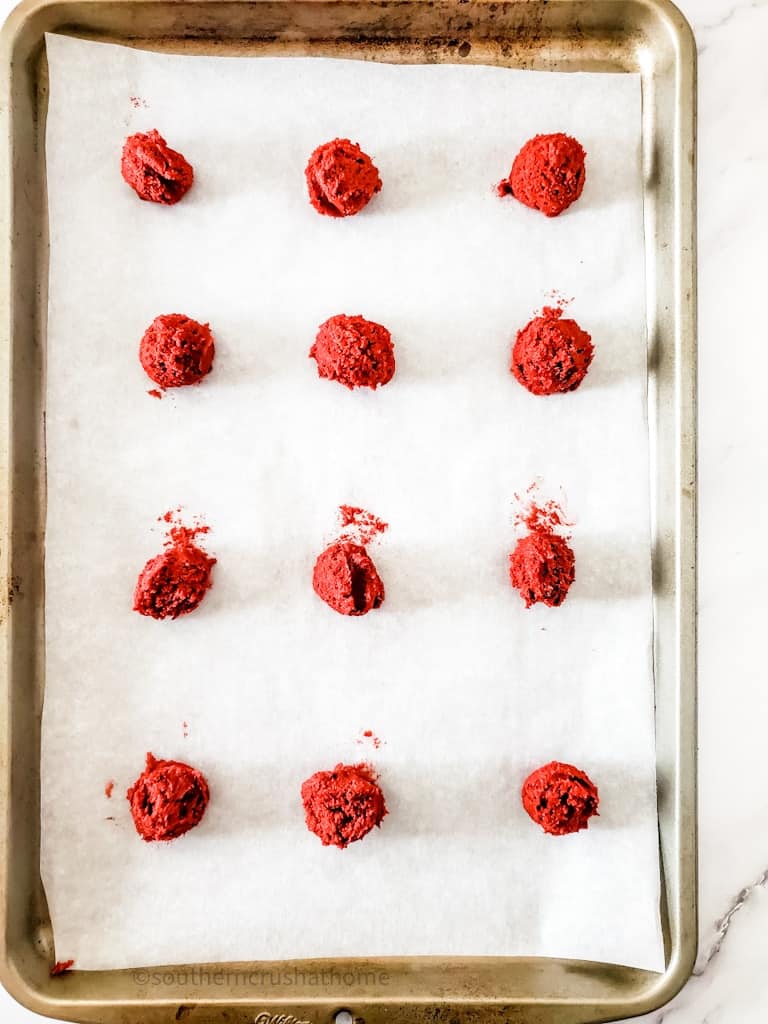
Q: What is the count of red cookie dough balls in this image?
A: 12